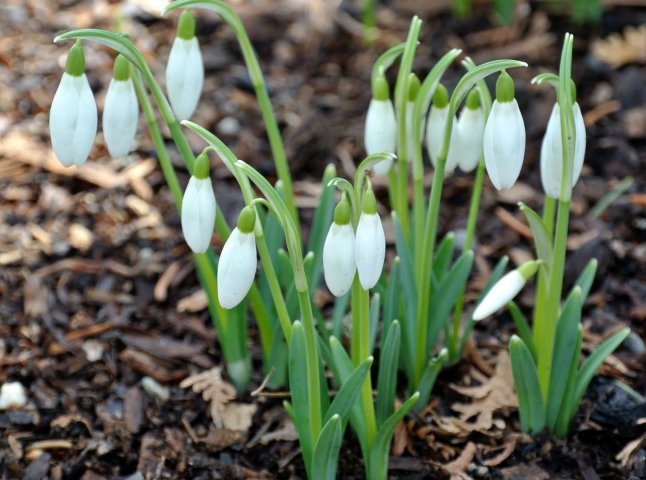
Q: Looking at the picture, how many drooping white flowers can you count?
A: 14